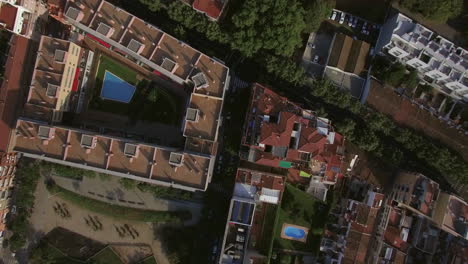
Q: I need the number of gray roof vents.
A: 12